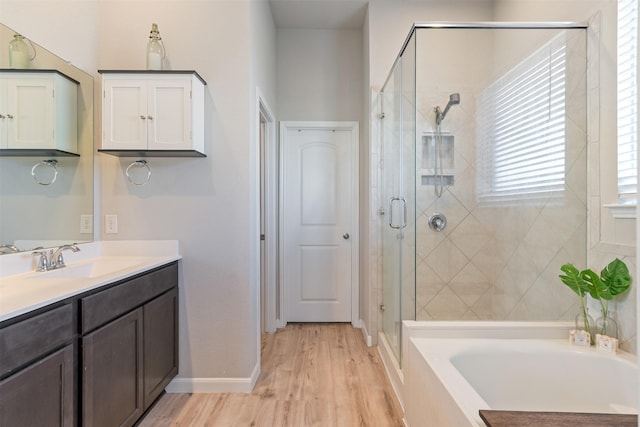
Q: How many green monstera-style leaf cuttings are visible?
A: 3